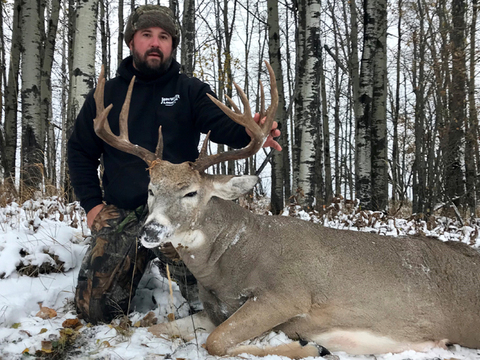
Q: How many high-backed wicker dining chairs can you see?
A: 0